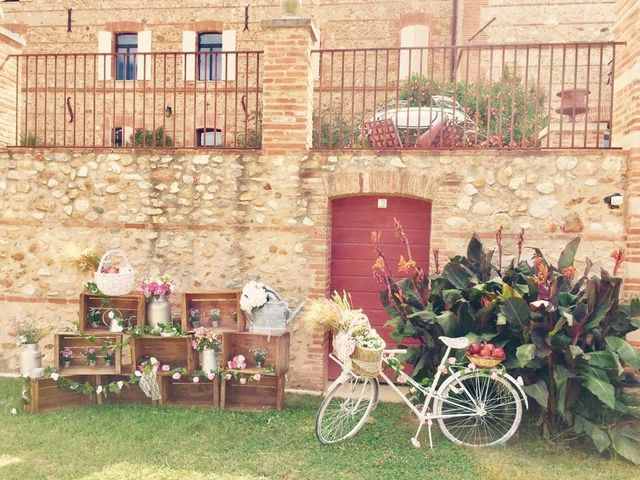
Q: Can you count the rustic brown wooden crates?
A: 9